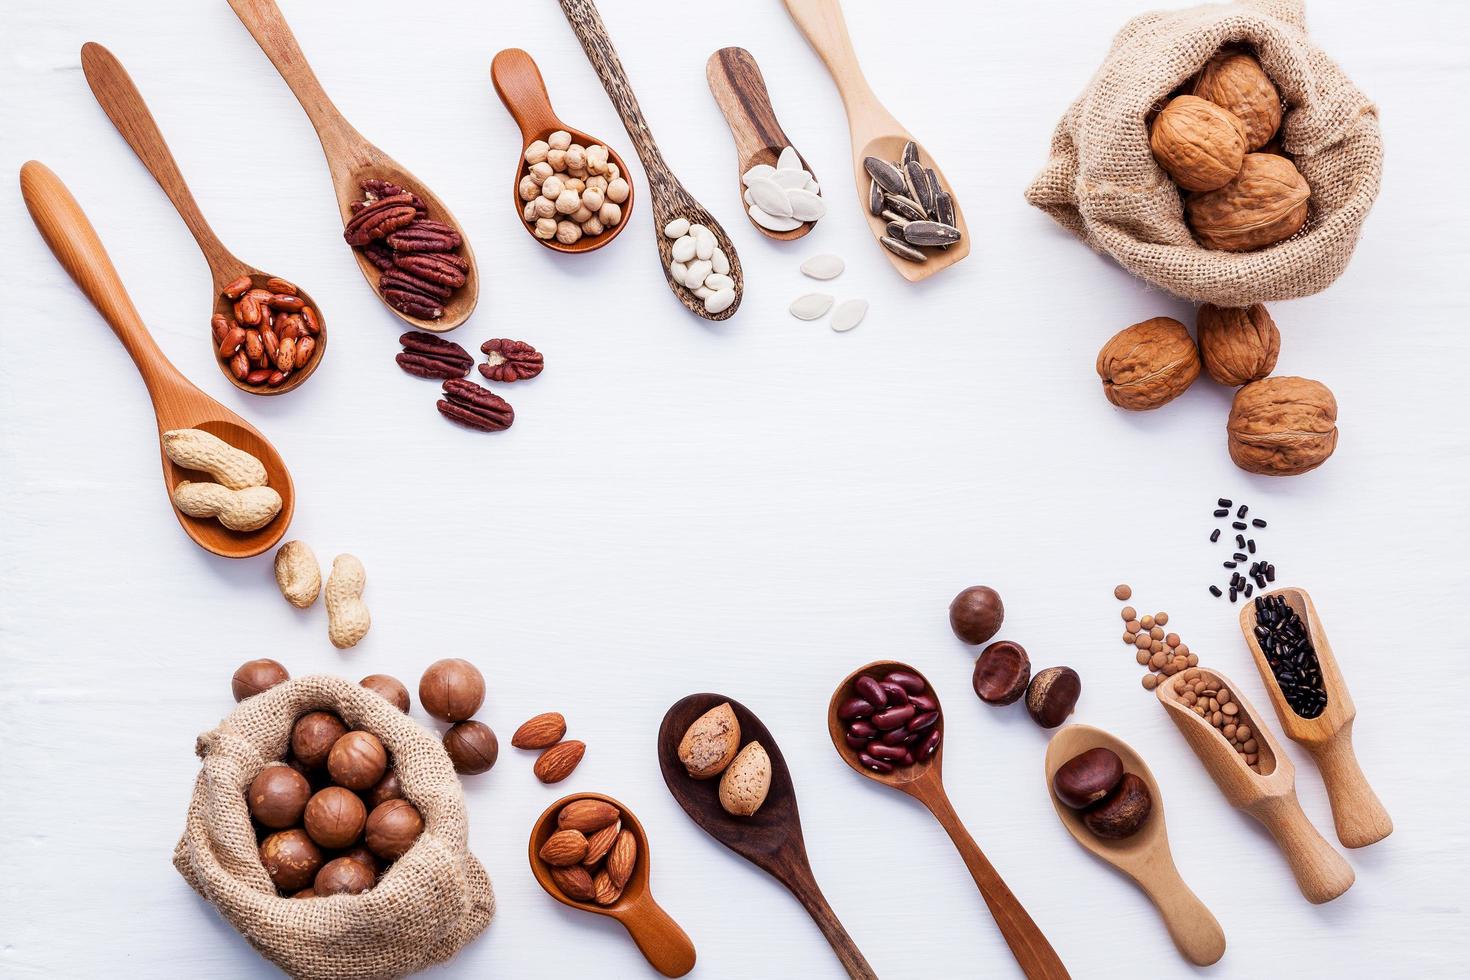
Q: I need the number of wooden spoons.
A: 13